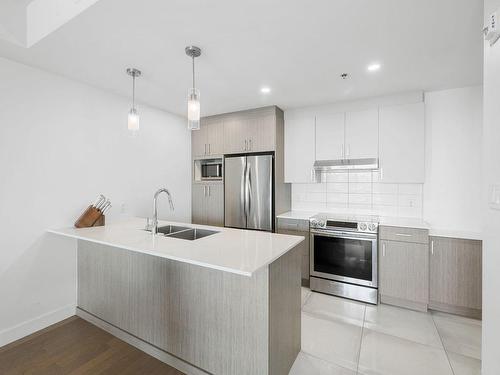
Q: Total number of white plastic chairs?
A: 0